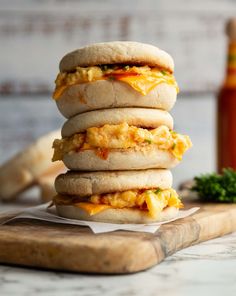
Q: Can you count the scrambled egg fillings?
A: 3